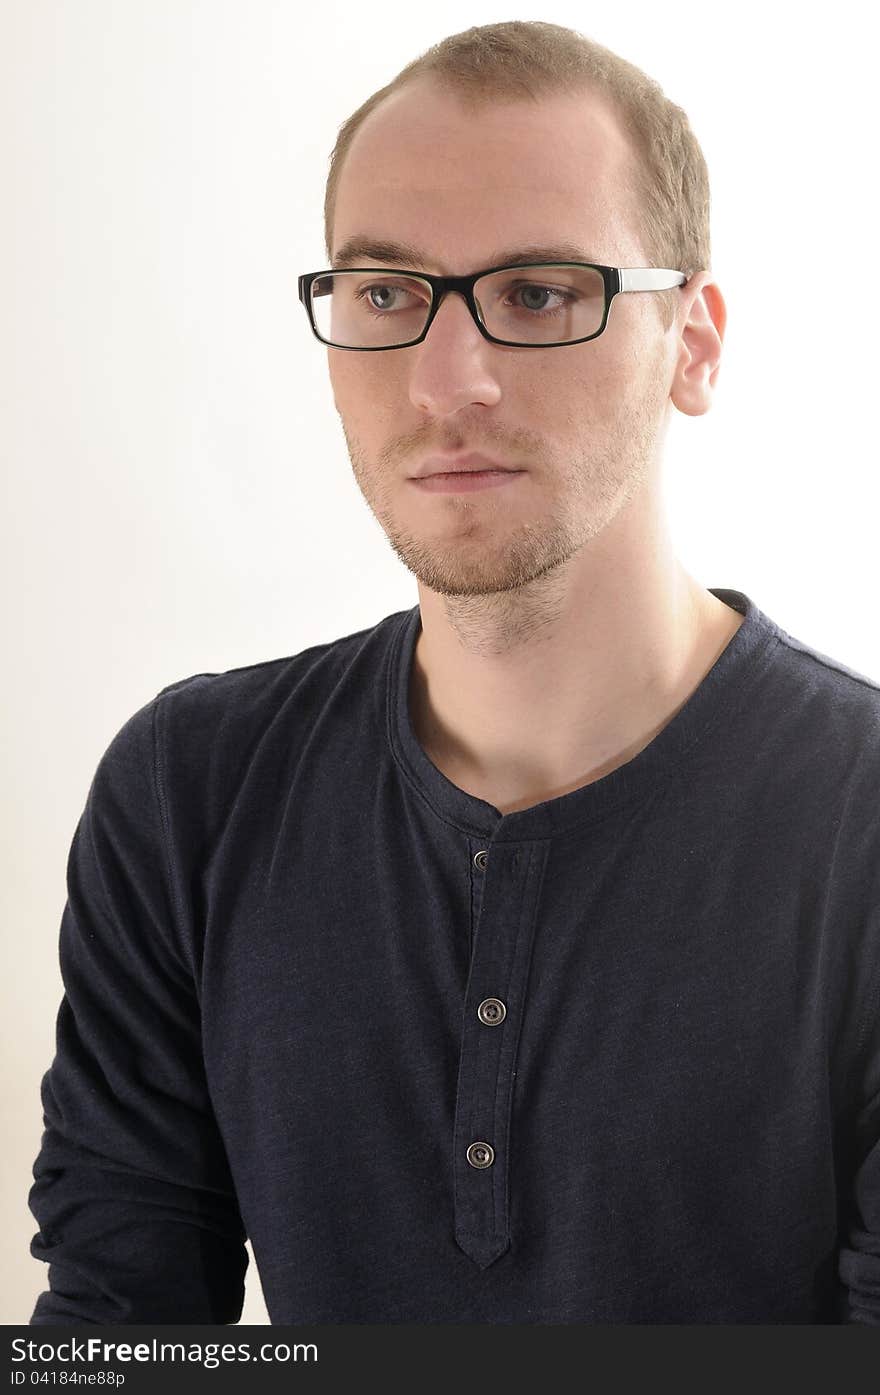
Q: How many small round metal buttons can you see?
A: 3